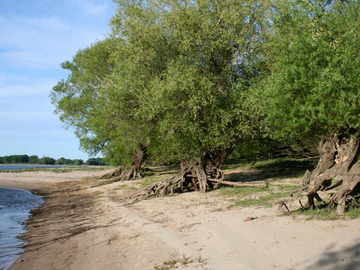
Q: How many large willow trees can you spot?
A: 3